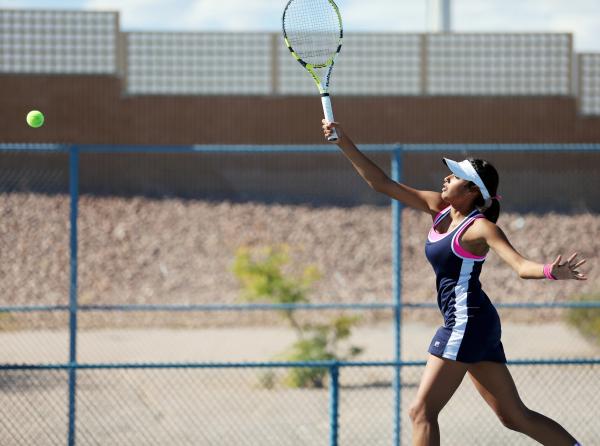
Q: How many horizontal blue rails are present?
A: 3